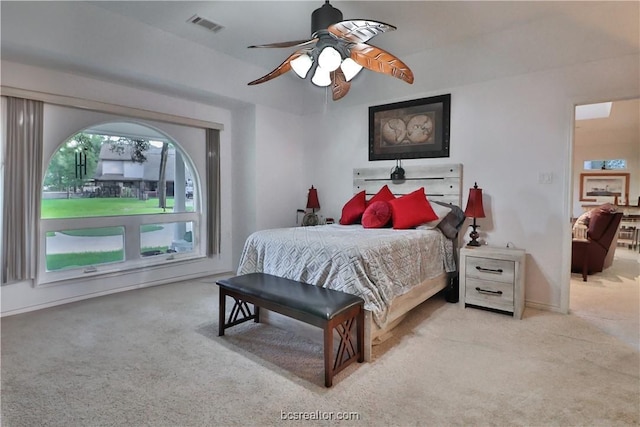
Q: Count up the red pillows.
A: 4